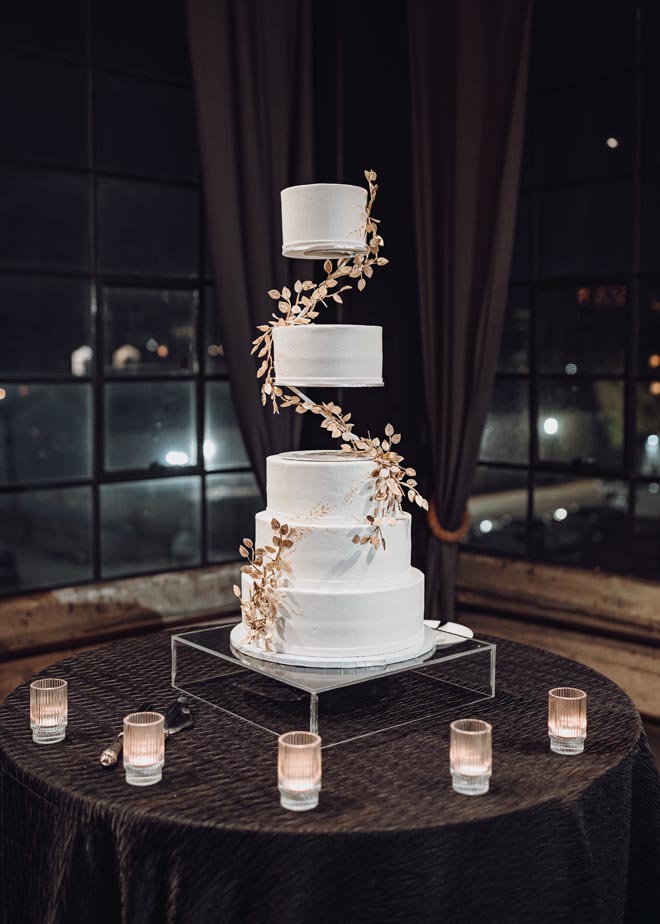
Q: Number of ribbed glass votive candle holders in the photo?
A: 5